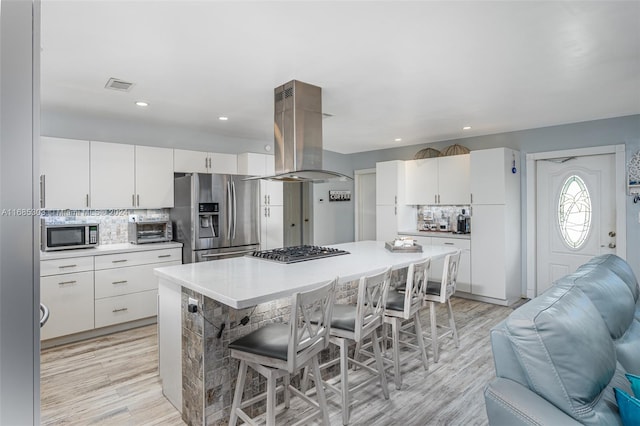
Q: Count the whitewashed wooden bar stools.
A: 4